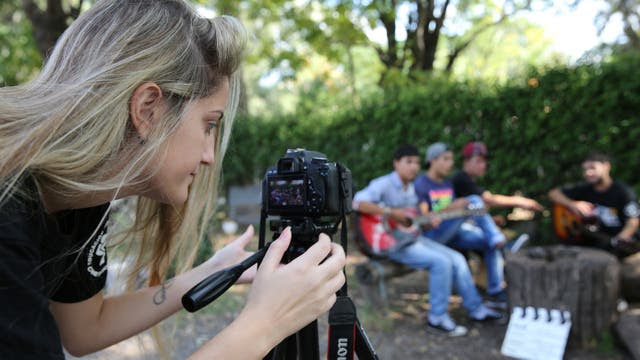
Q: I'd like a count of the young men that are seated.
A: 4